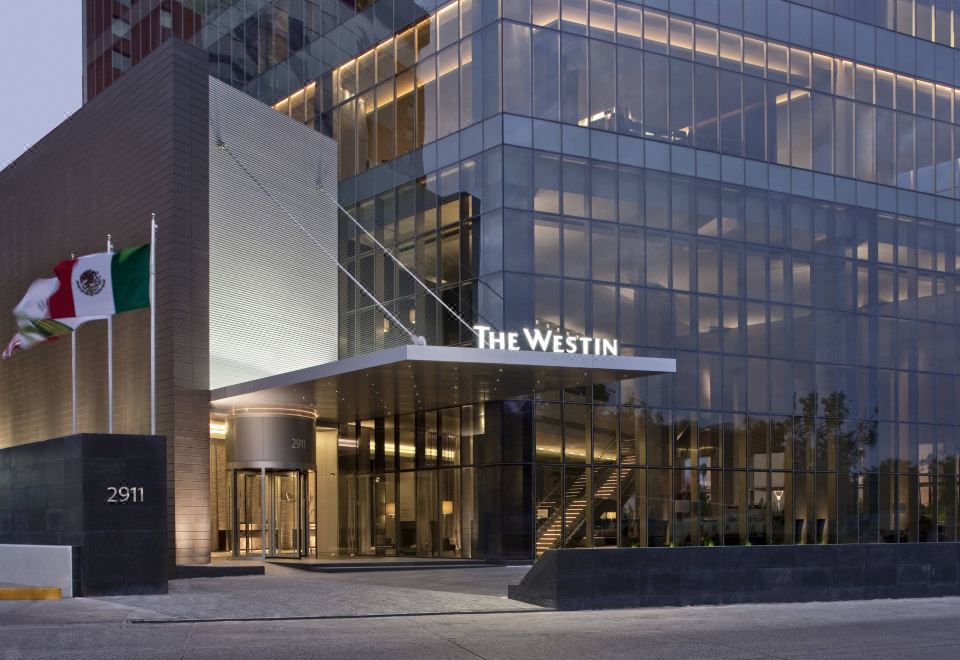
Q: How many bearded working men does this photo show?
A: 0